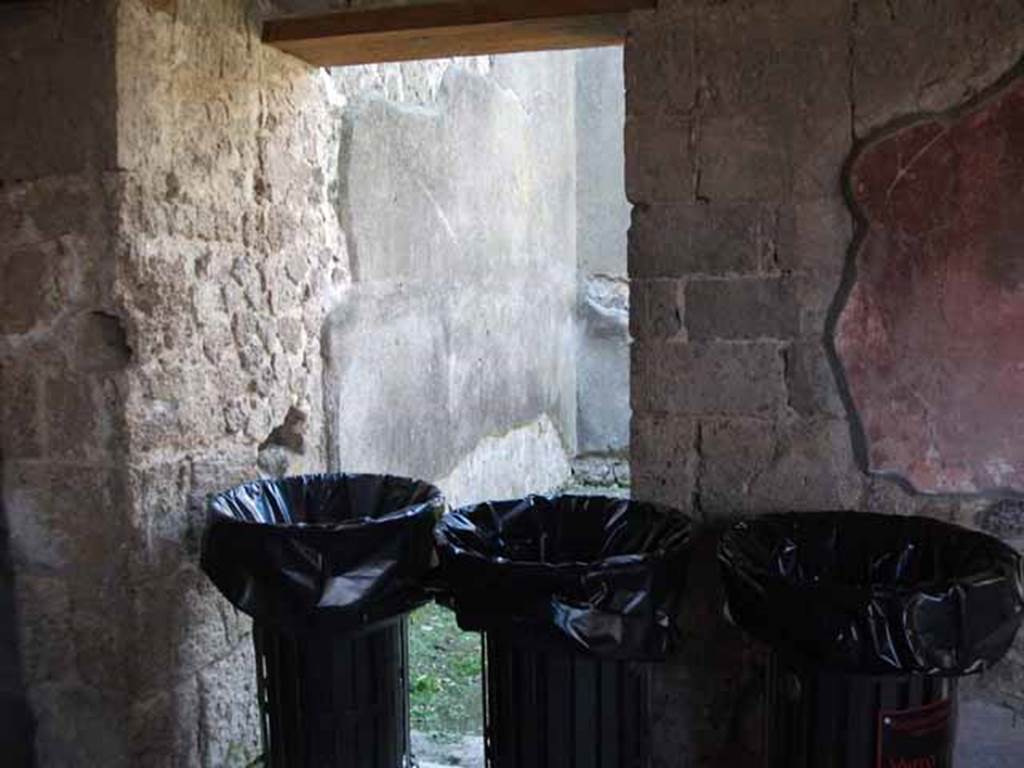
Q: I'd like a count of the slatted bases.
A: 3